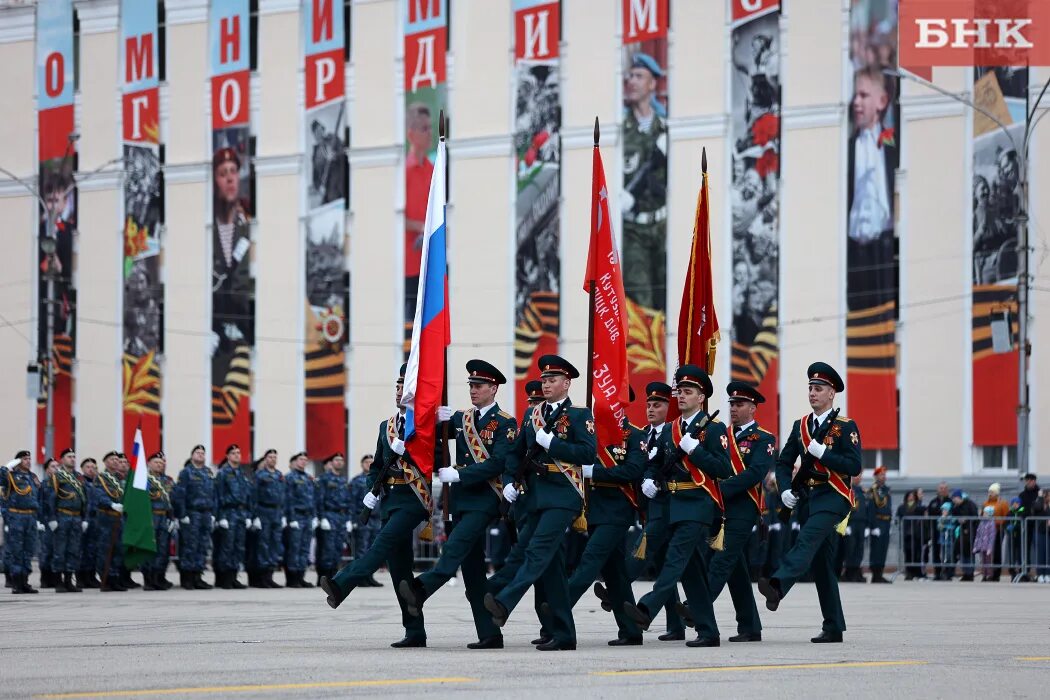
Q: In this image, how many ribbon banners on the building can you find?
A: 10